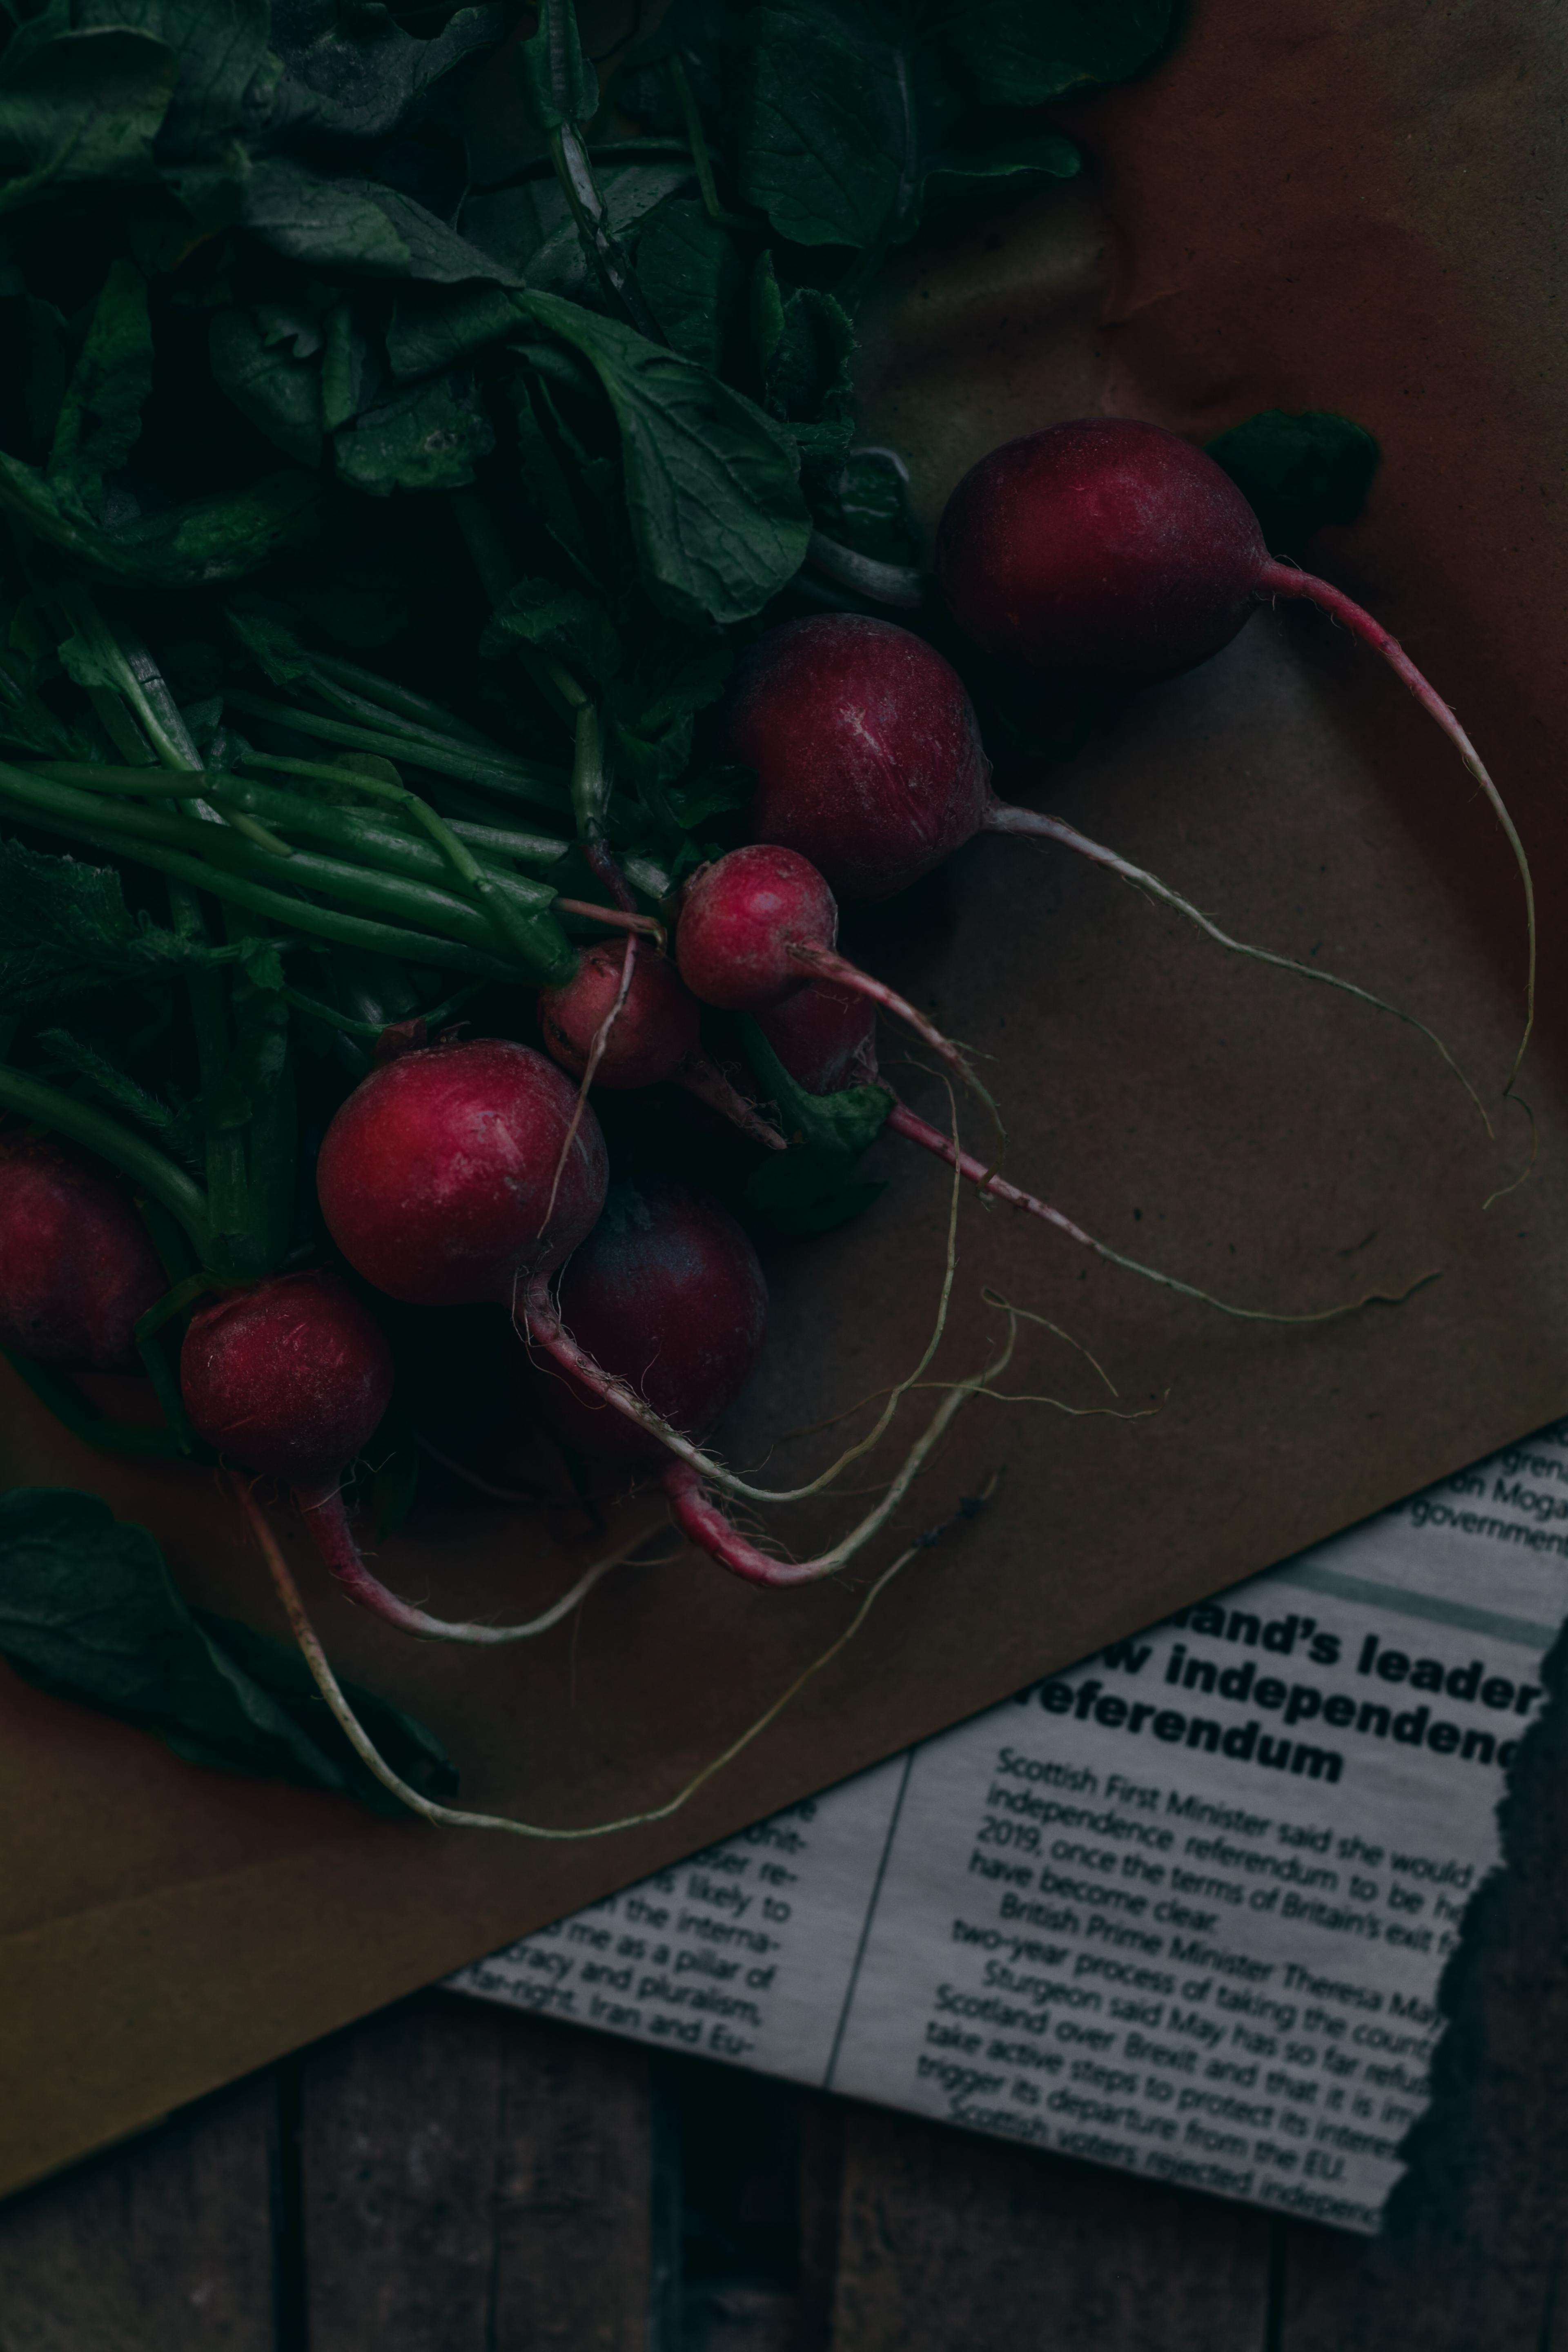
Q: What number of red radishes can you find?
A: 9